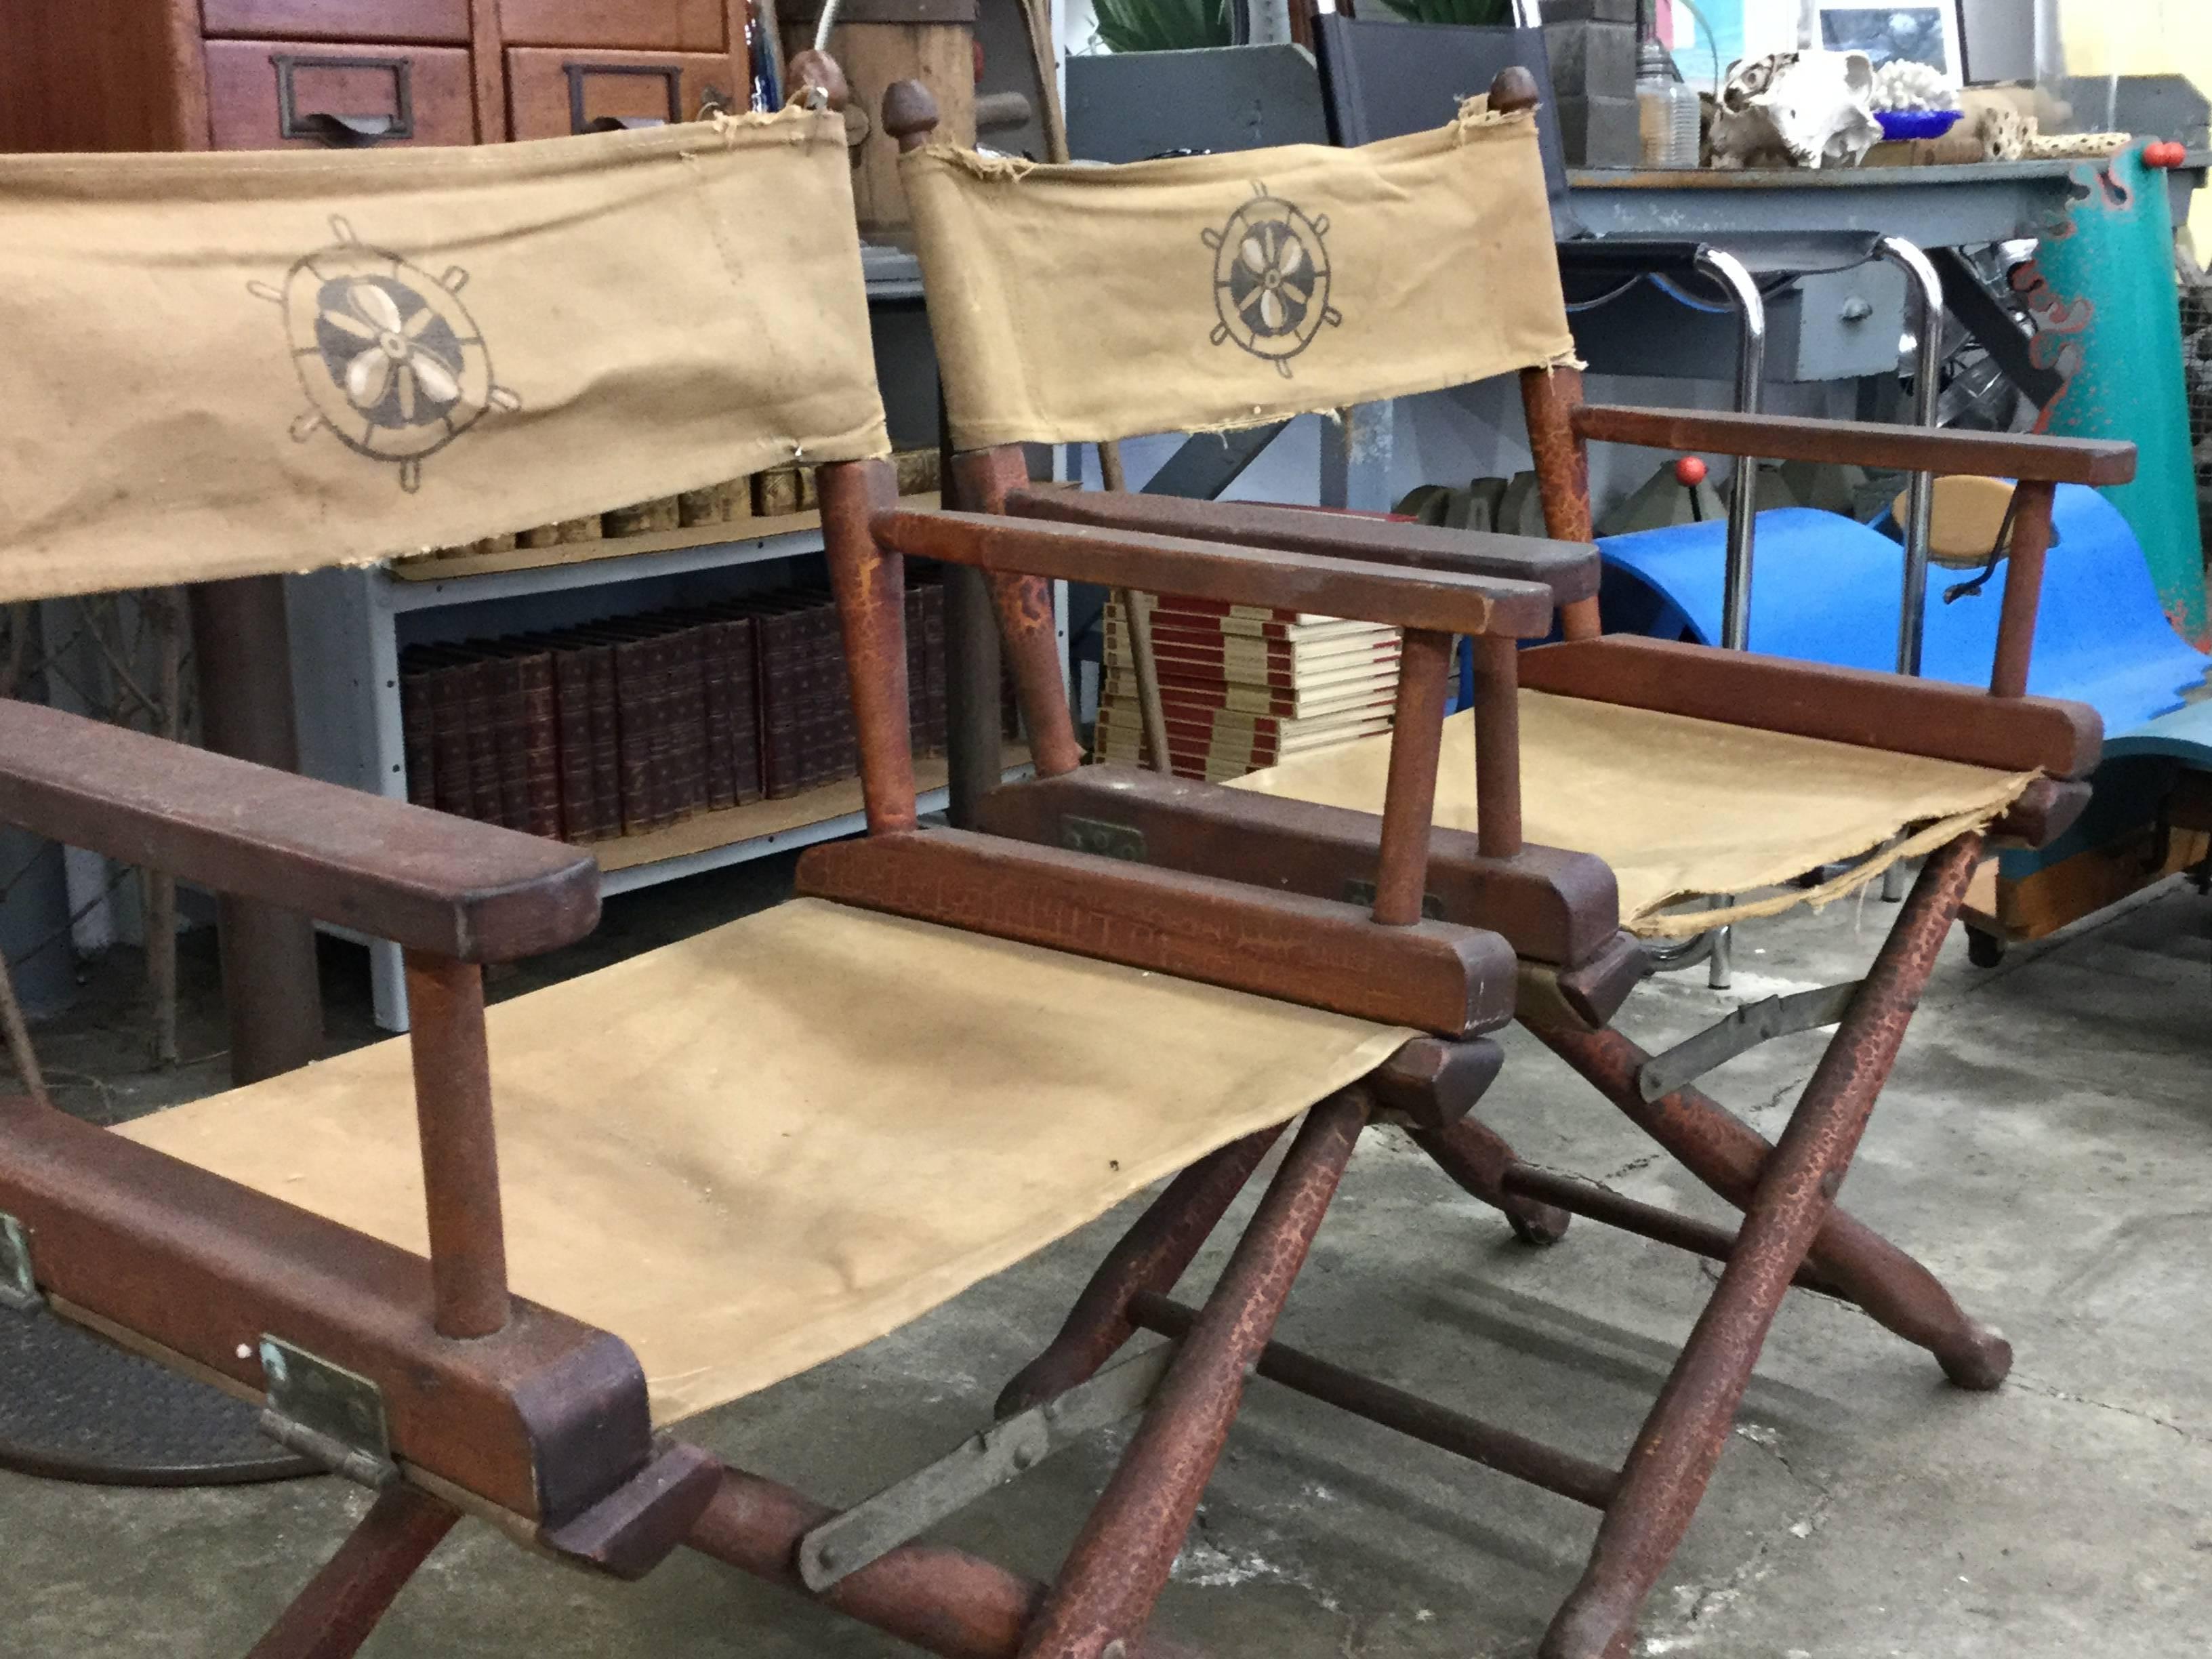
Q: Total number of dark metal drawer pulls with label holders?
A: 2